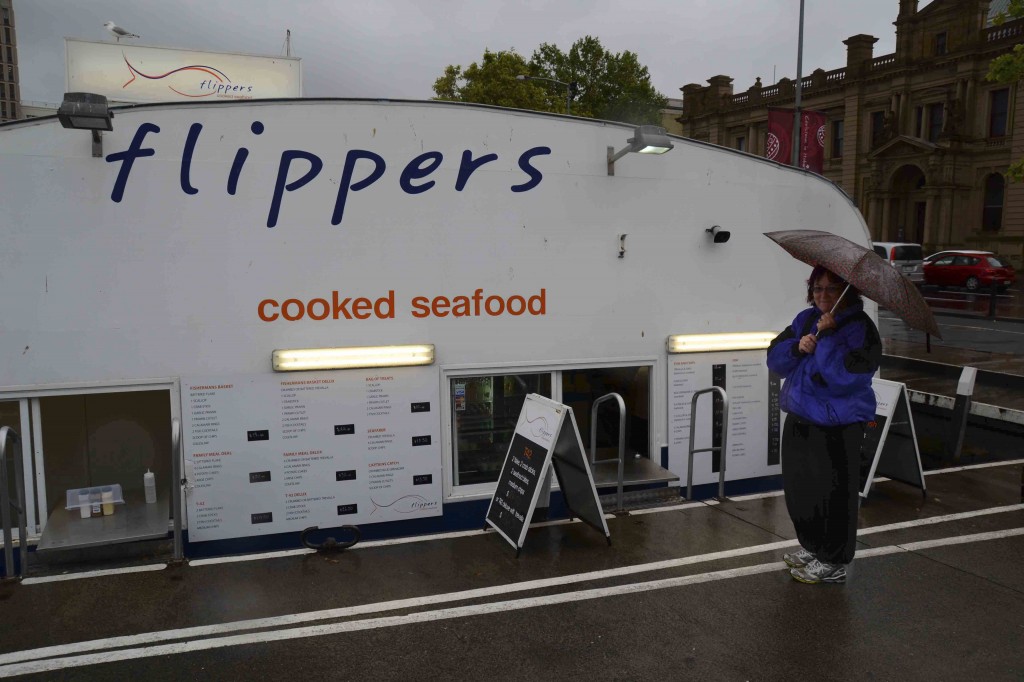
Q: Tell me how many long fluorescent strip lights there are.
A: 2